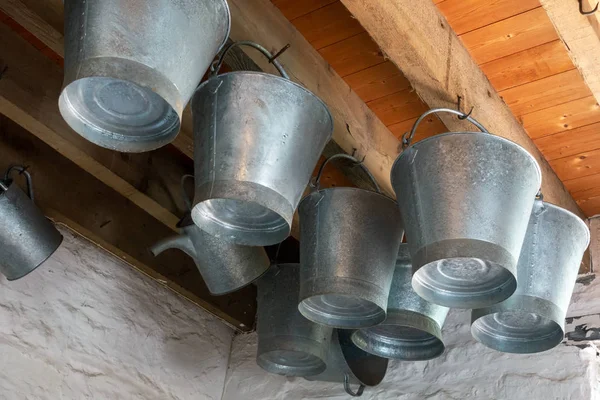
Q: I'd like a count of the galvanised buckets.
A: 7